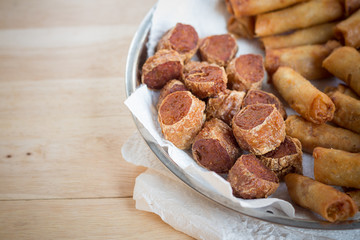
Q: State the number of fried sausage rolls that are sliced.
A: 13